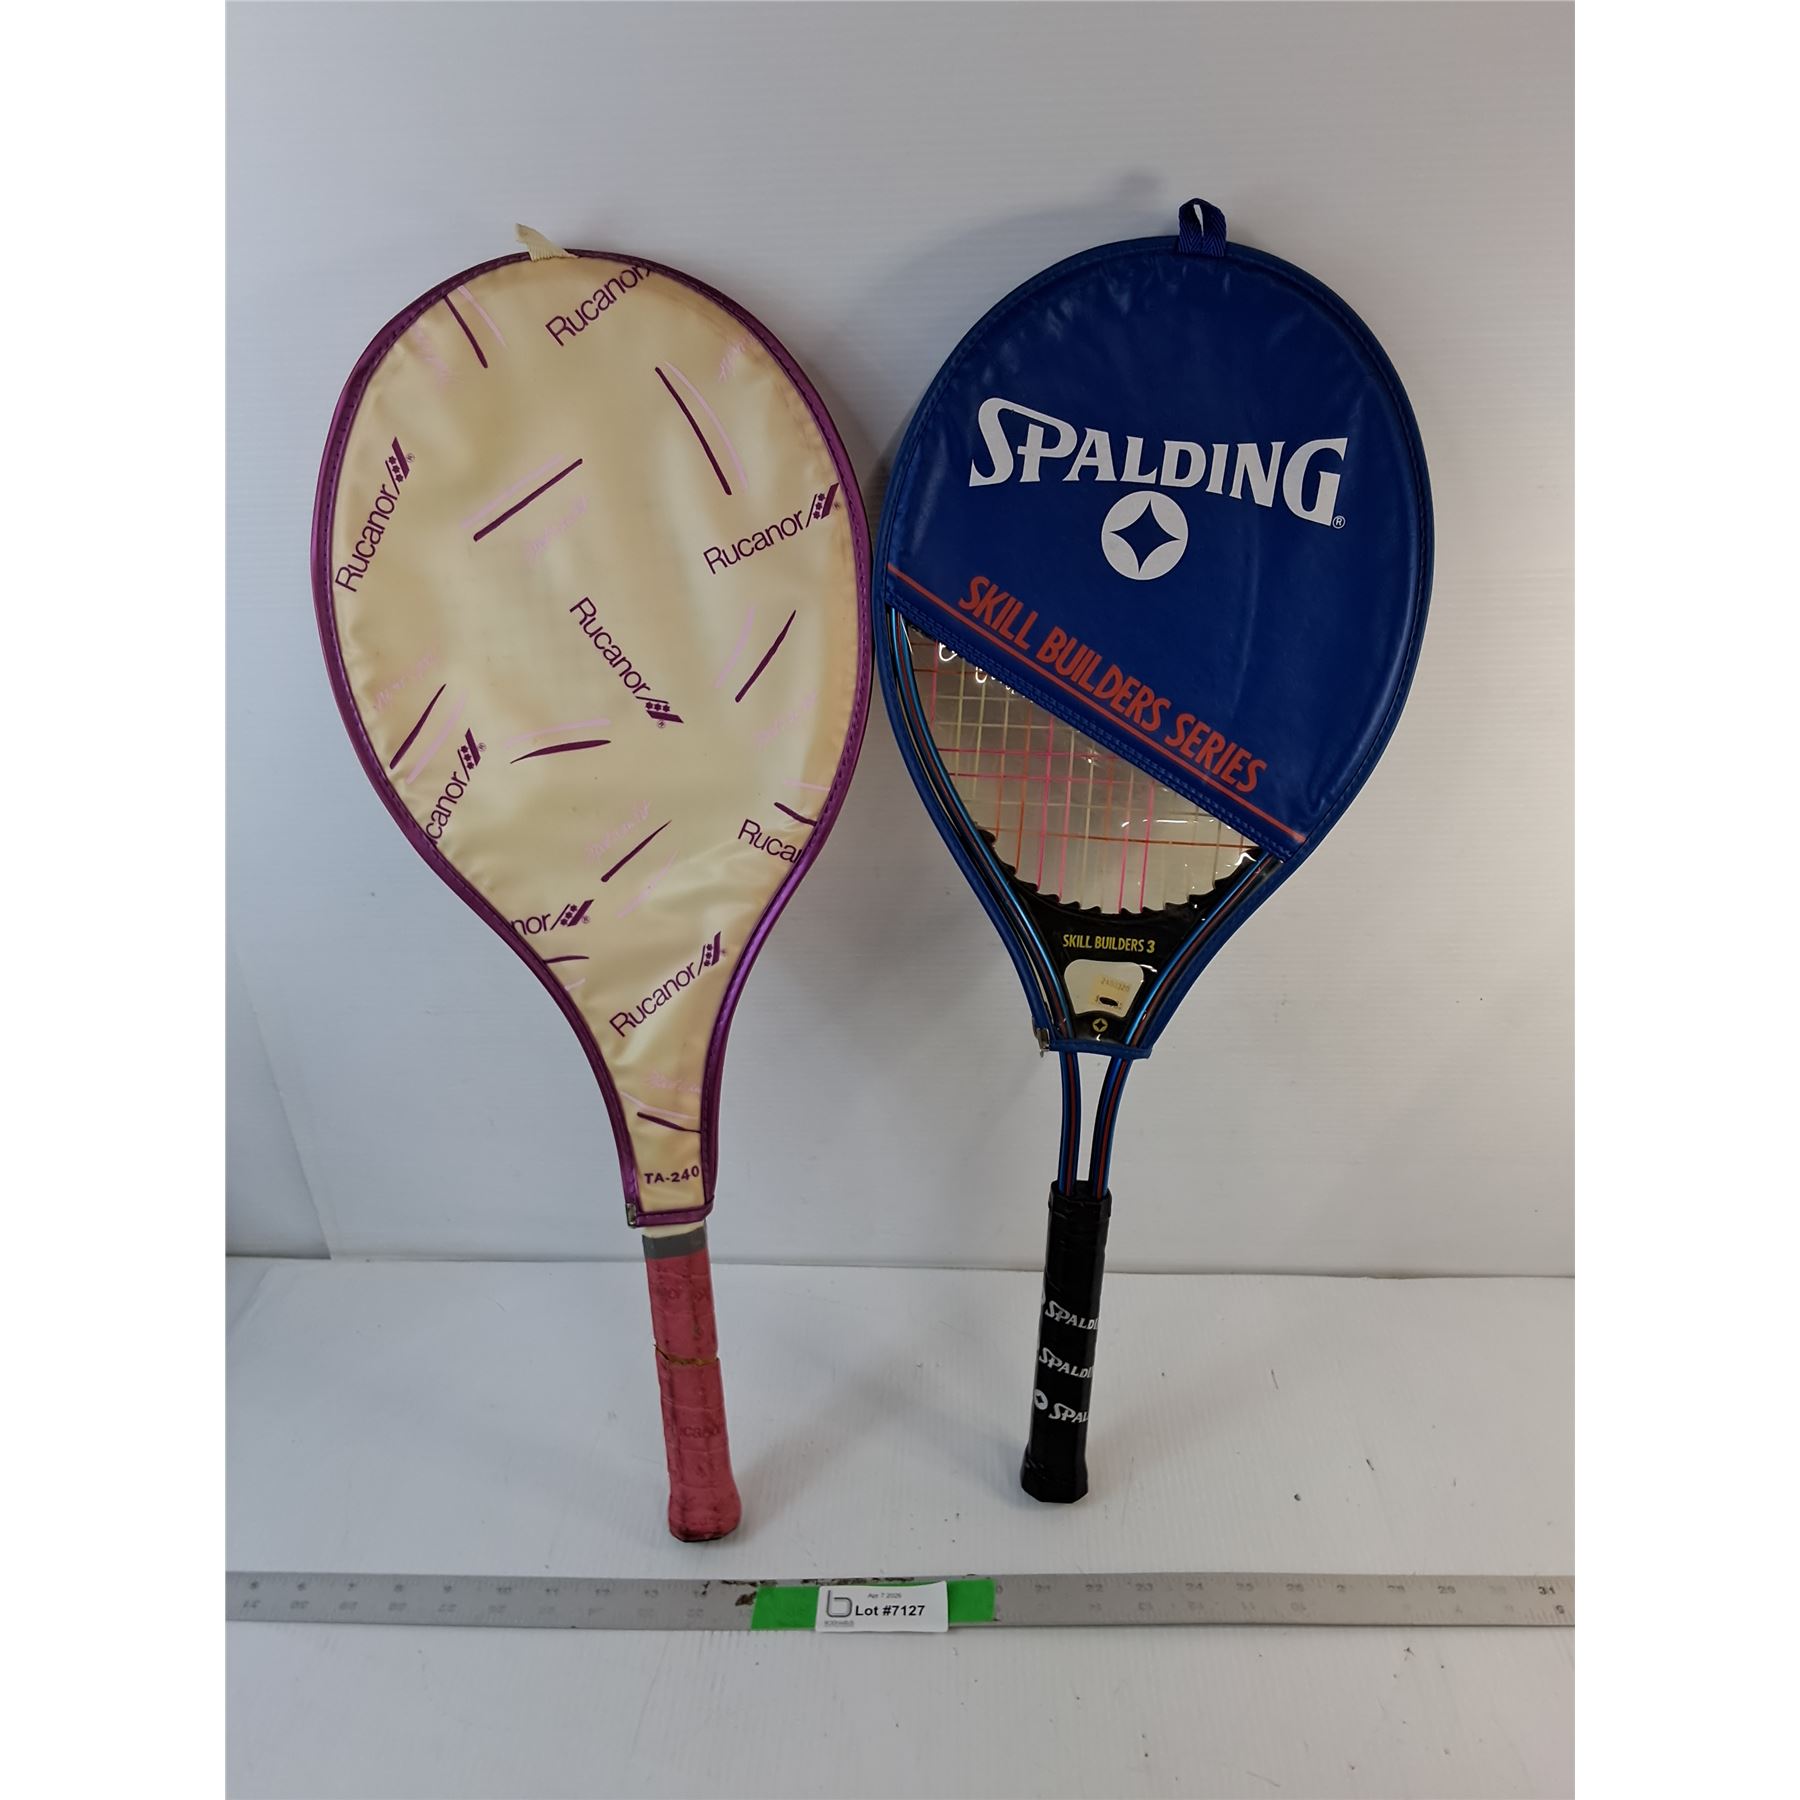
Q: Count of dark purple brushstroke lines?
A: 10